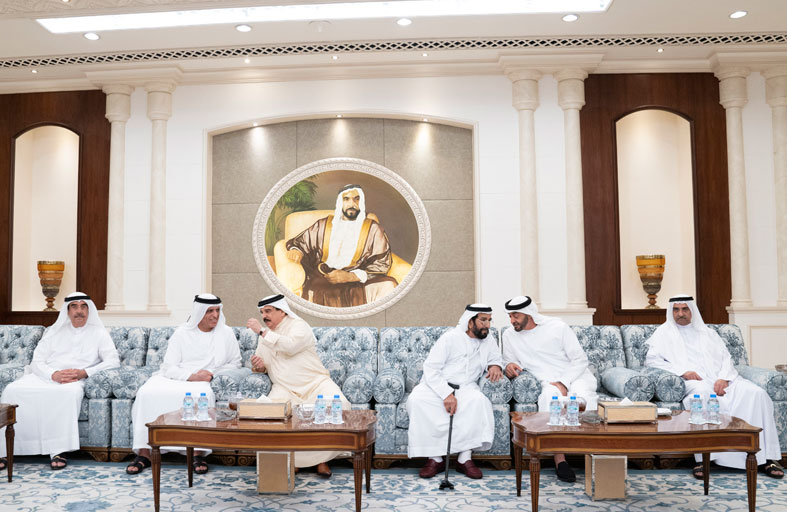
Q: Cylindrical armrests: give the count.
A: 12